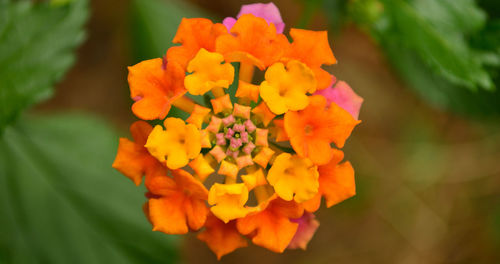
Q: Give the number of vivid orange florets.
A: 10